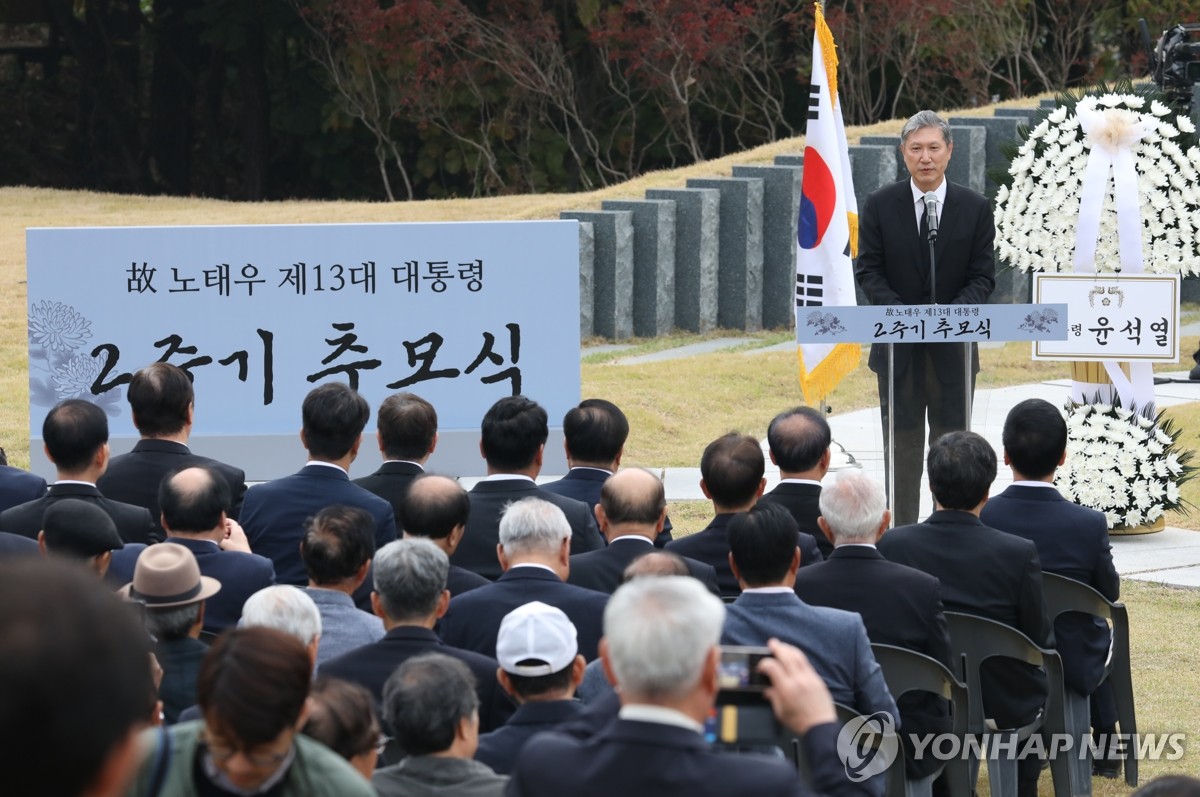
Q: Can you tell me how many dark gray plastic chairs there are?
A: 4